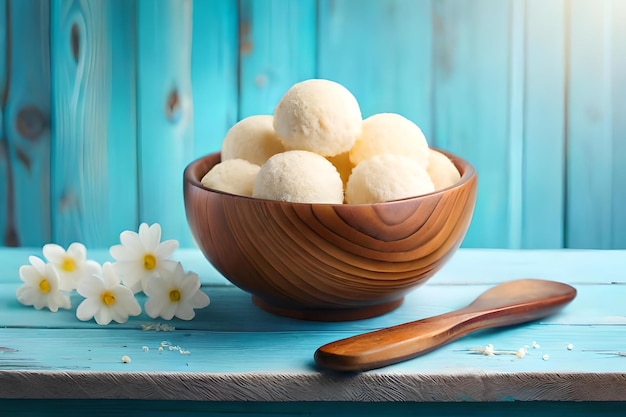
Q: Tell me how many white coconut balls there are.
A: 7